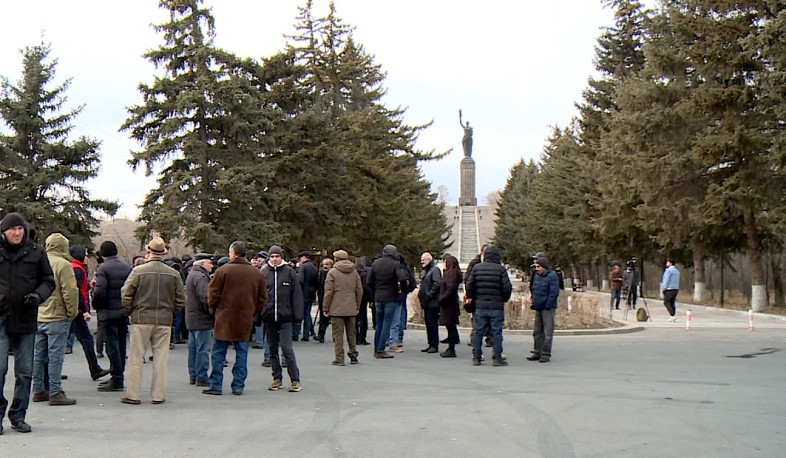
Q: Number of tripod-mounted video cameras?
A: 1